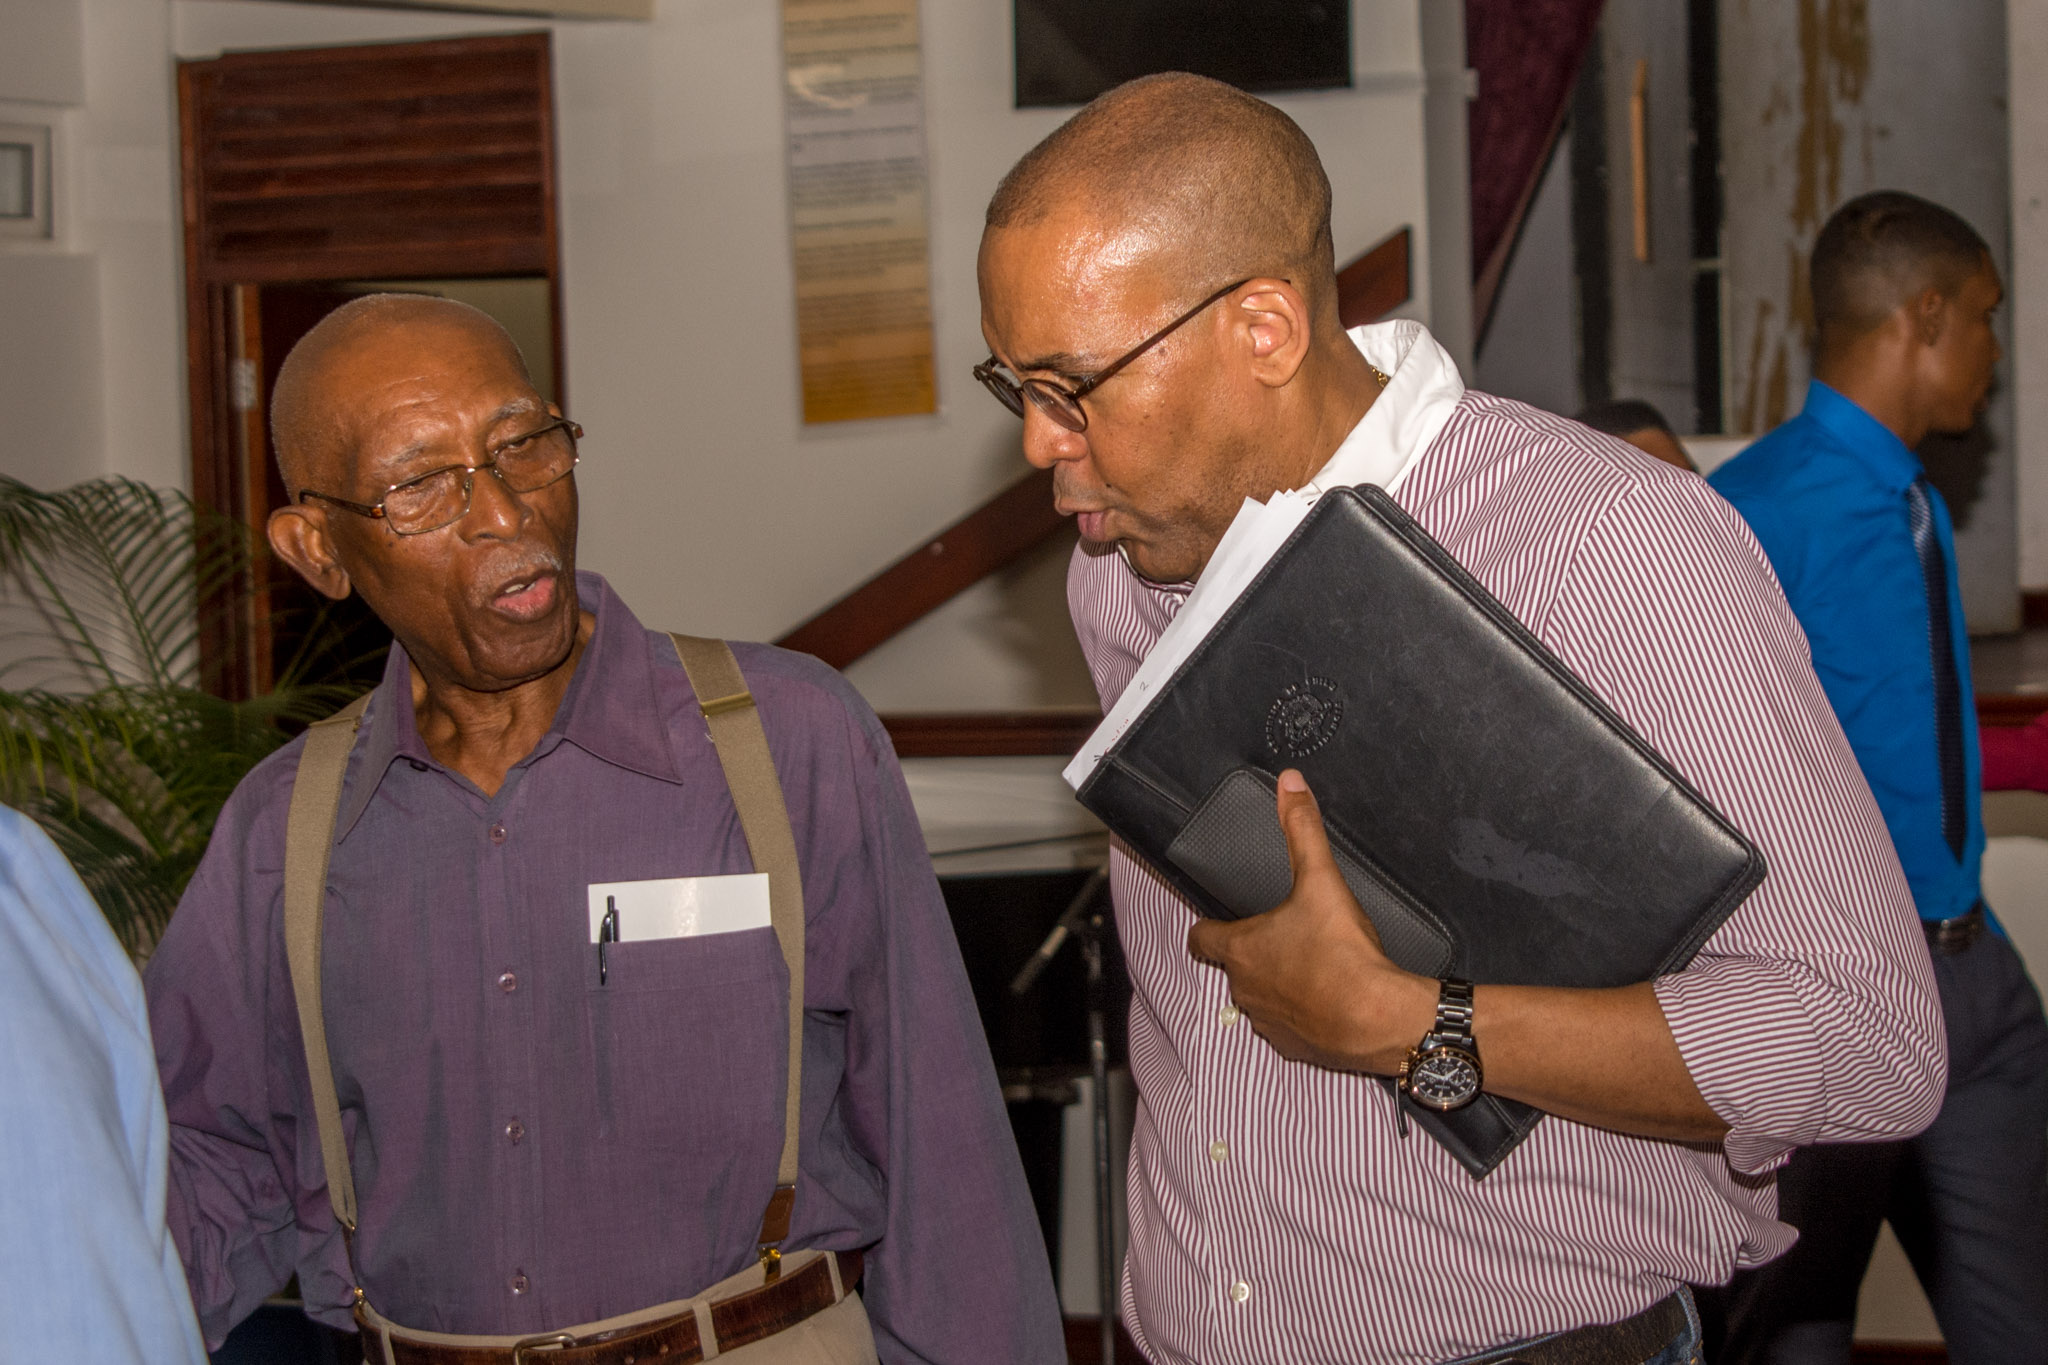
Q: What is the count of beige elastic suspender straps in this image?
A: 2